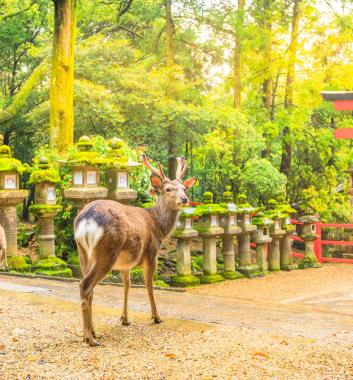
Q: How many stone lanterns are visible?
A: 12